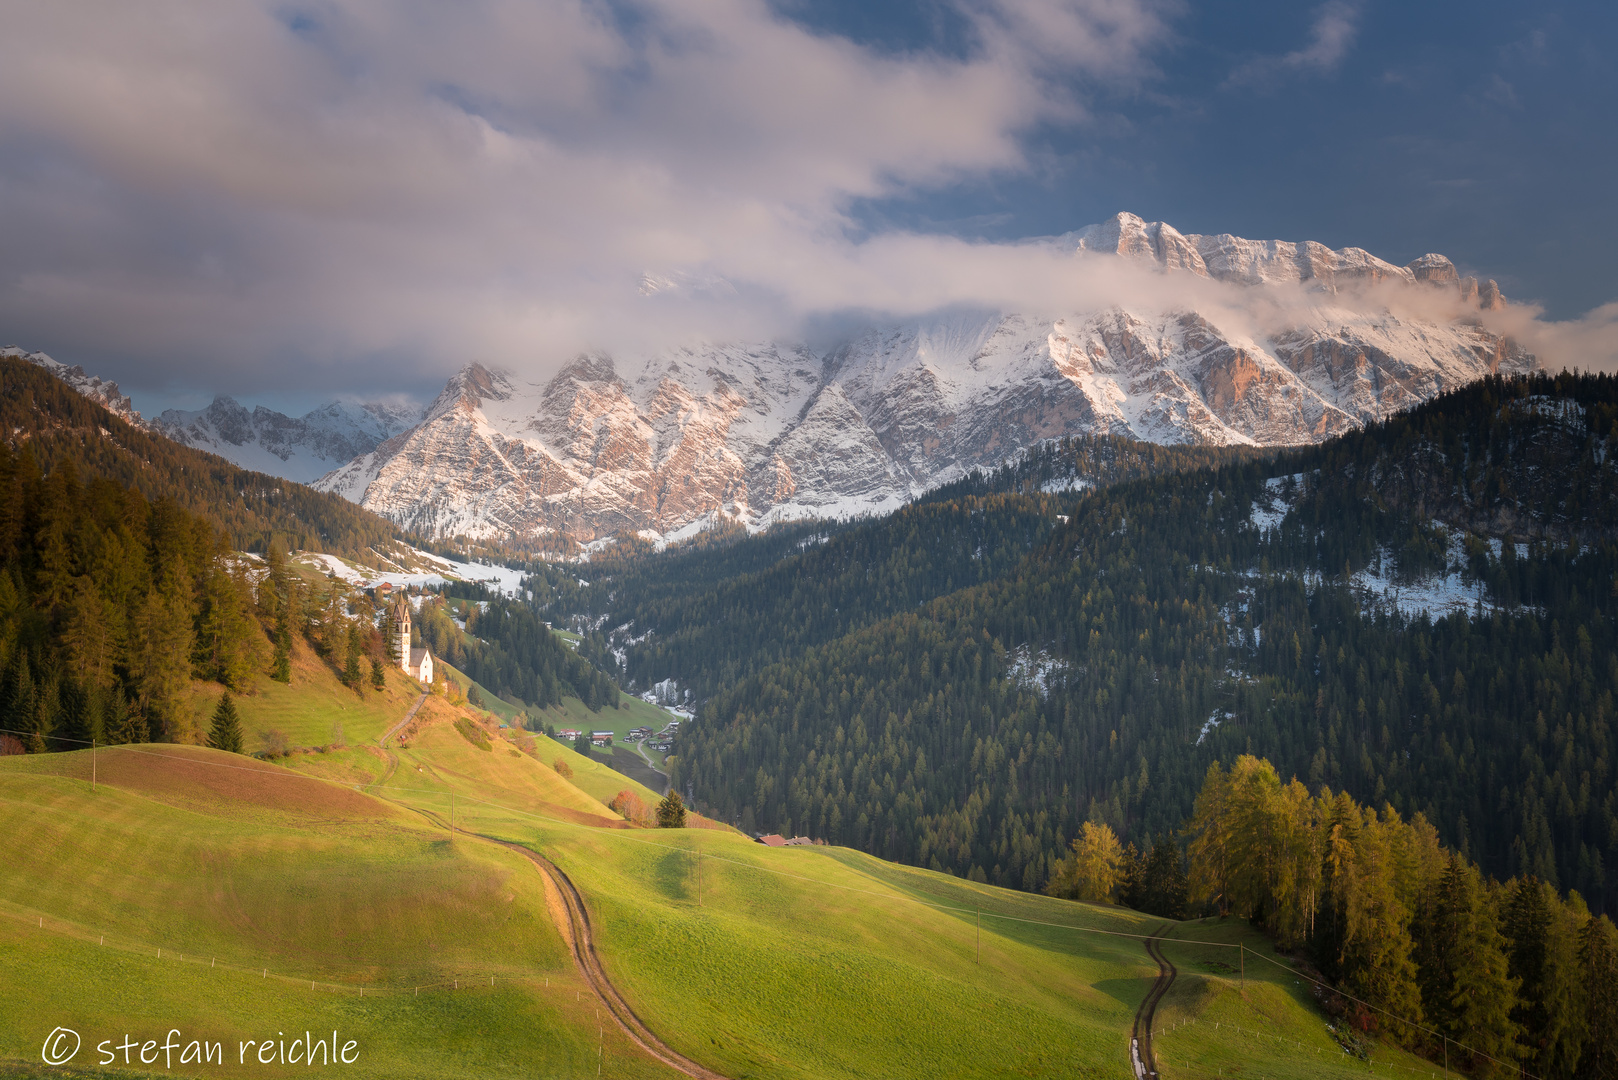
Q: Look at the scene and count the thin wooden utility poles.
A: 6